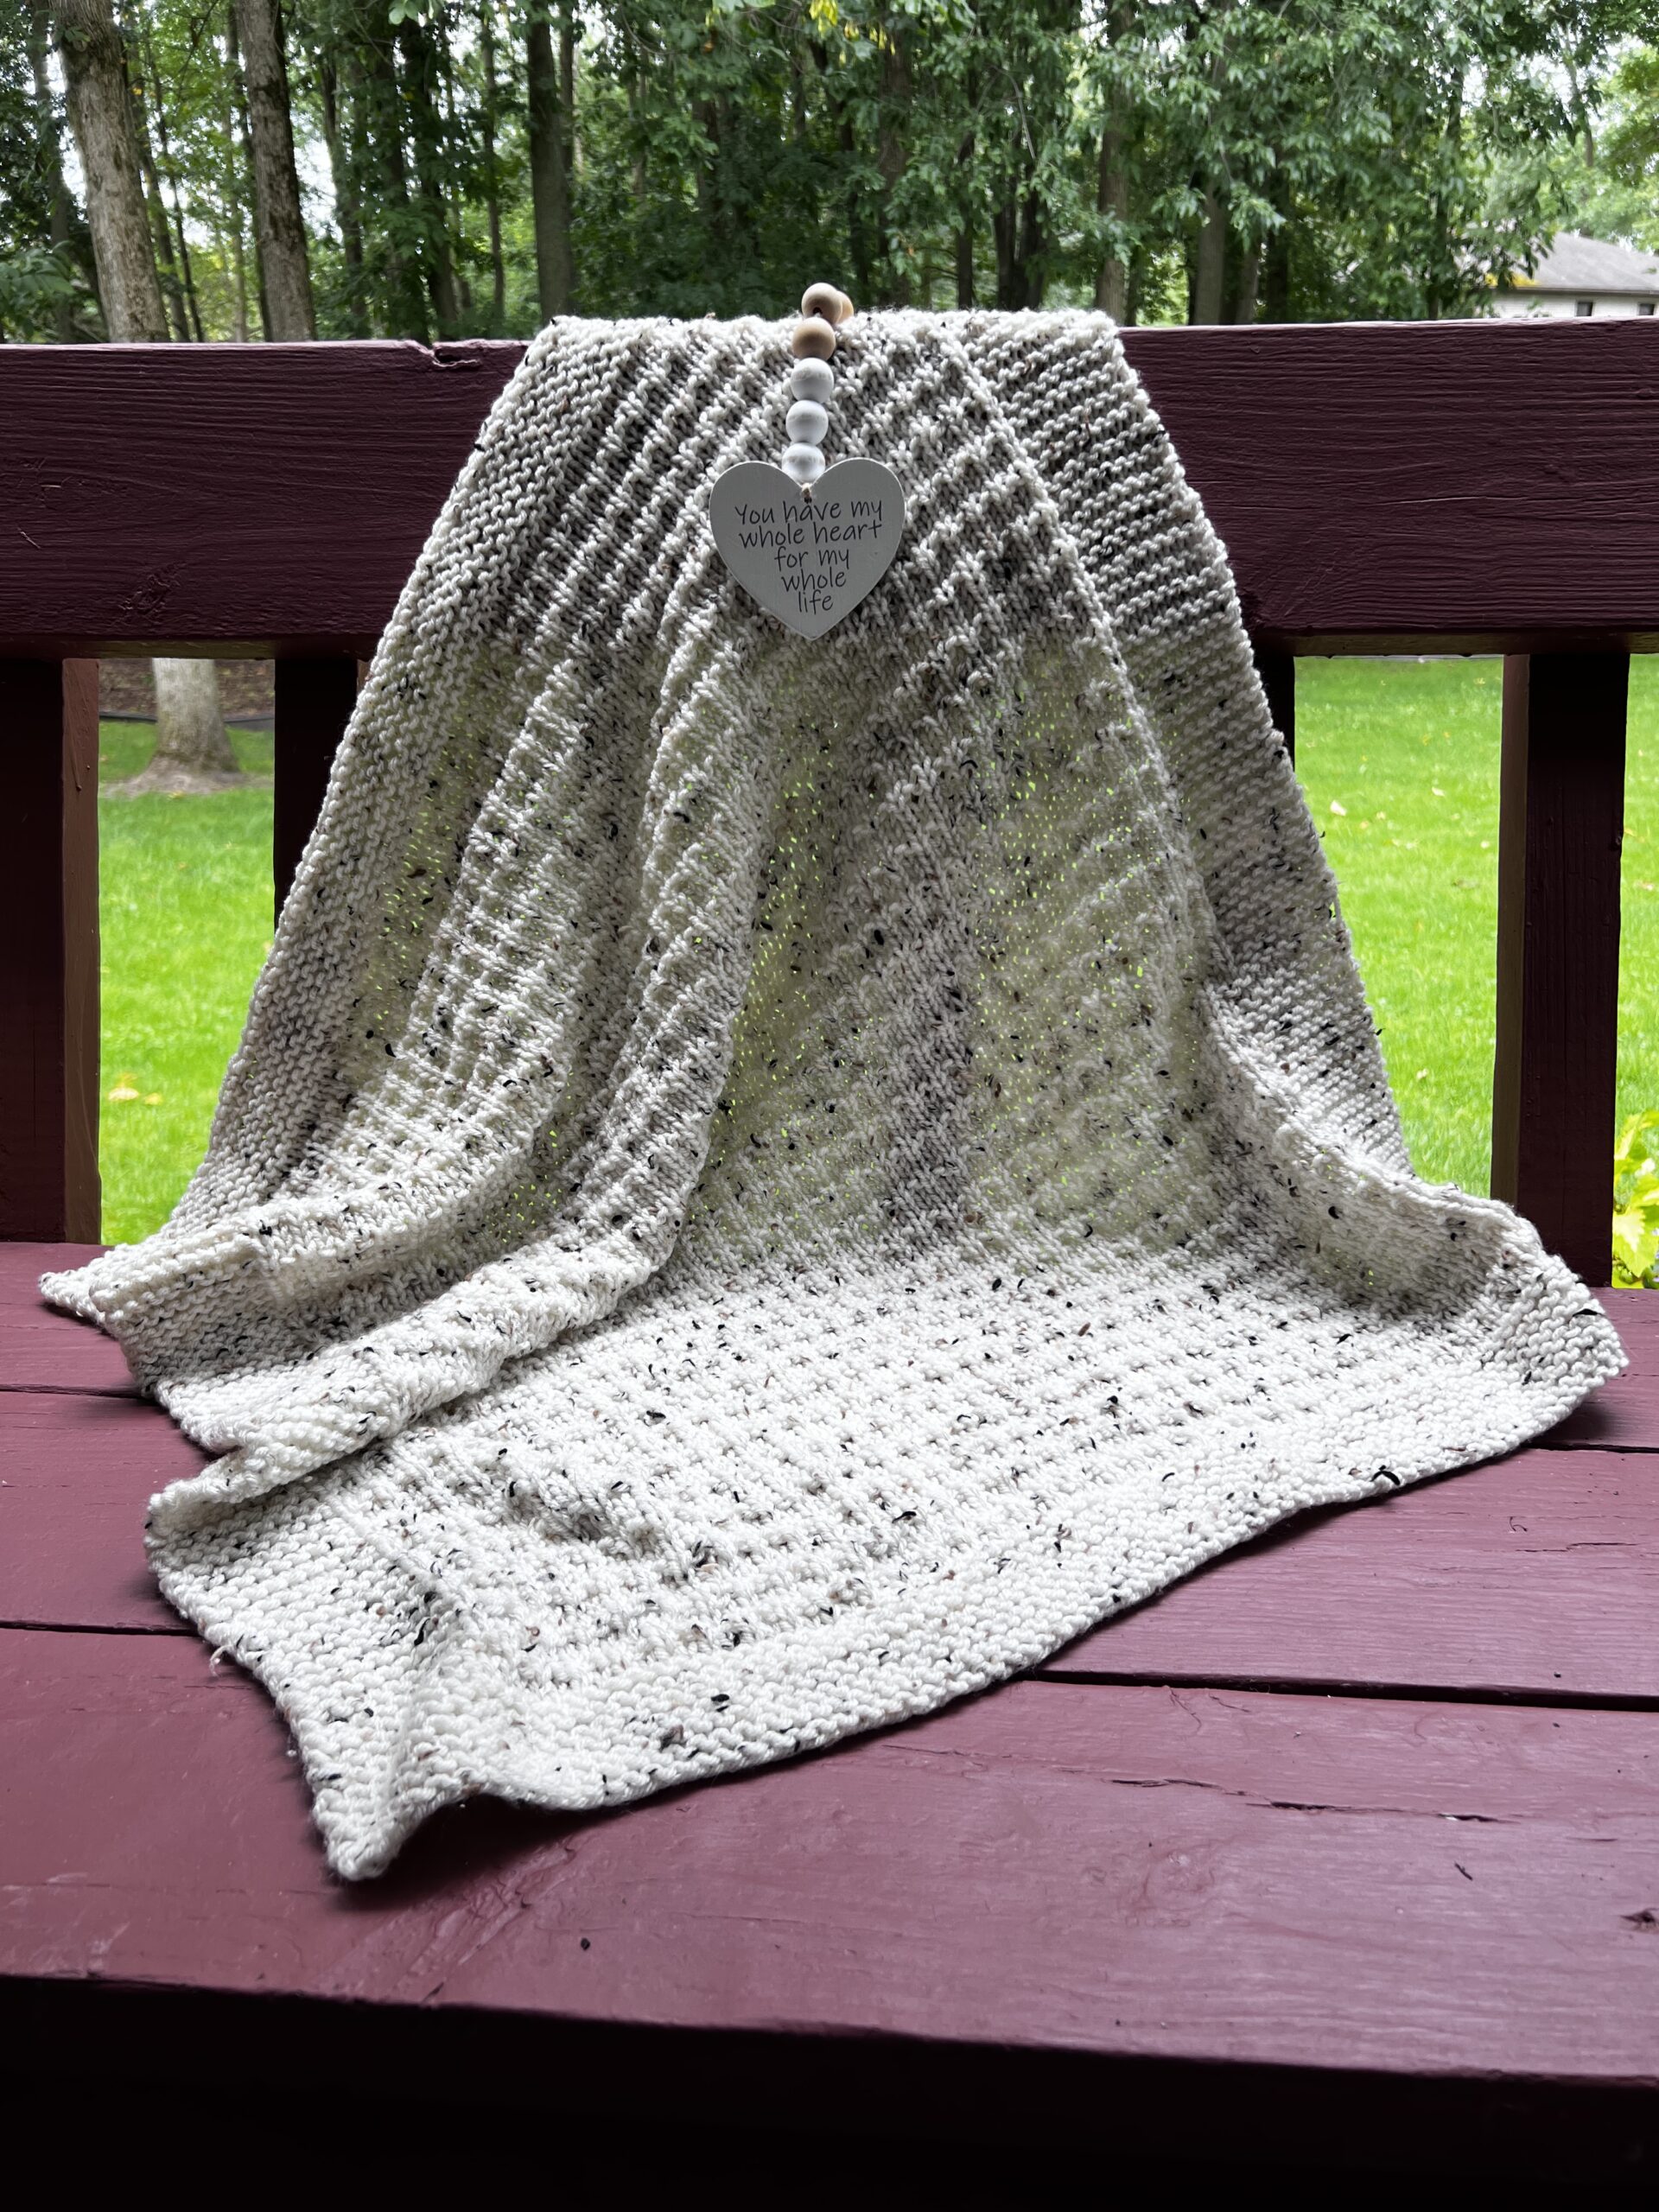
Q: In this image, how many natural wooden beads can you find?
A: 3